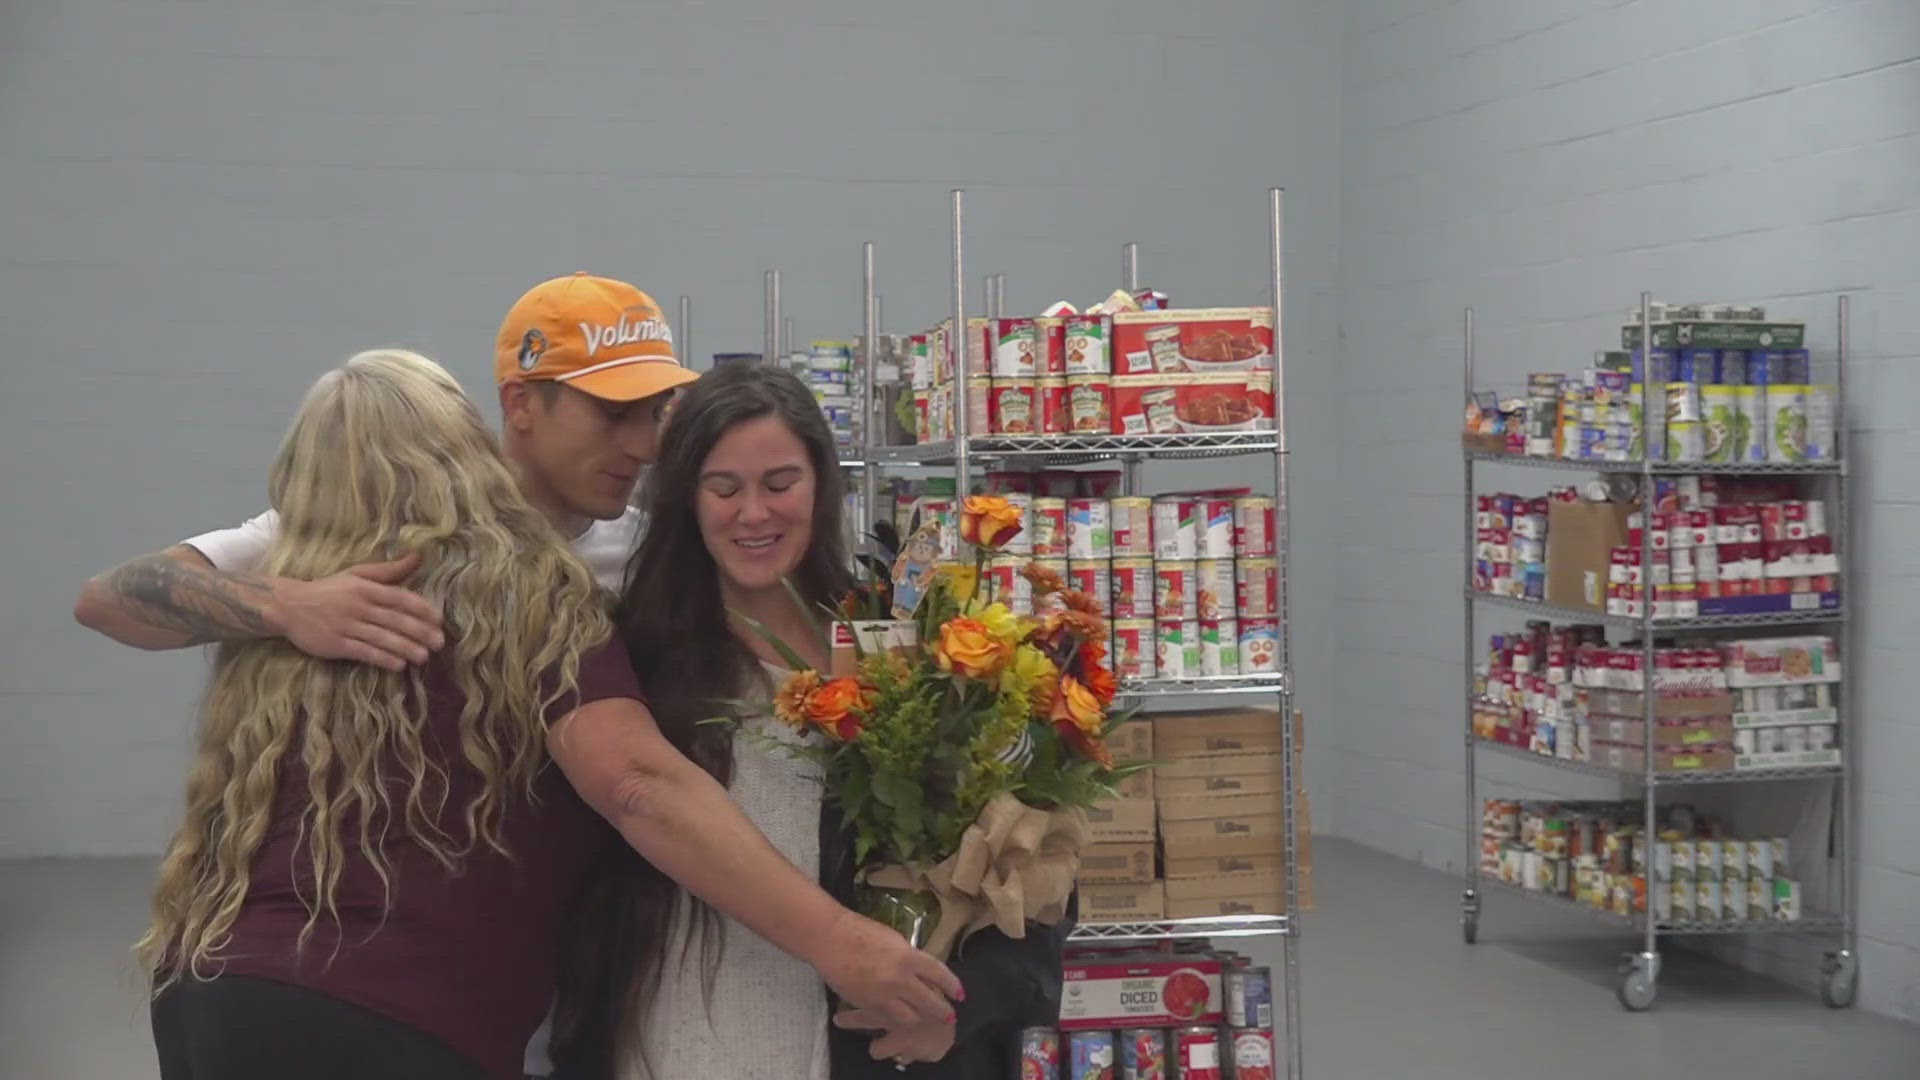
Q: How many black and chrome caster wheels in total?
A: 3